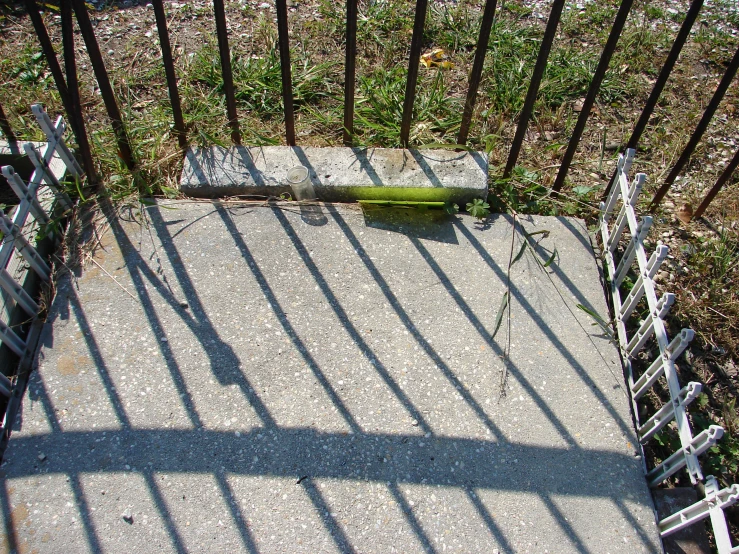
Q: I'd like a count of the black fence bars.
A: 15